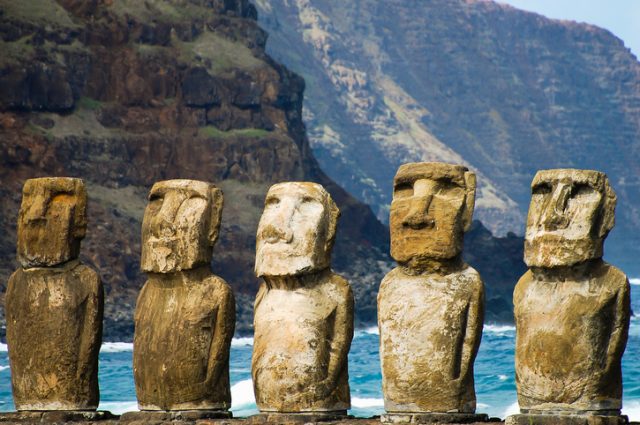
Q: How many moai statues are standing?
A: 5